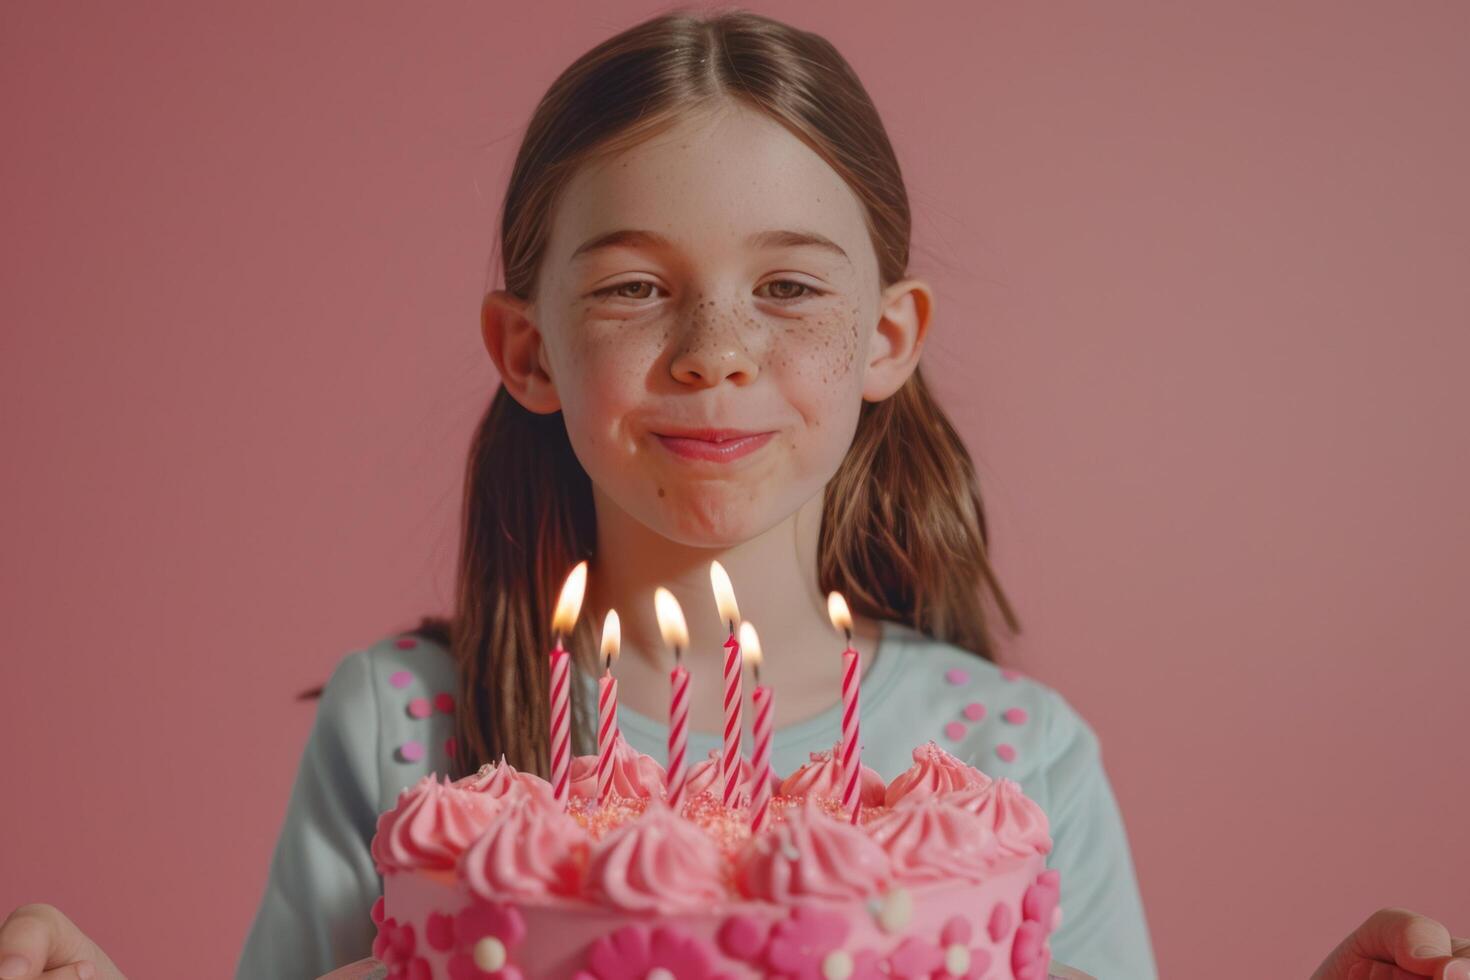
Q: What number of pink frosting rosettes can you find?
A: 11